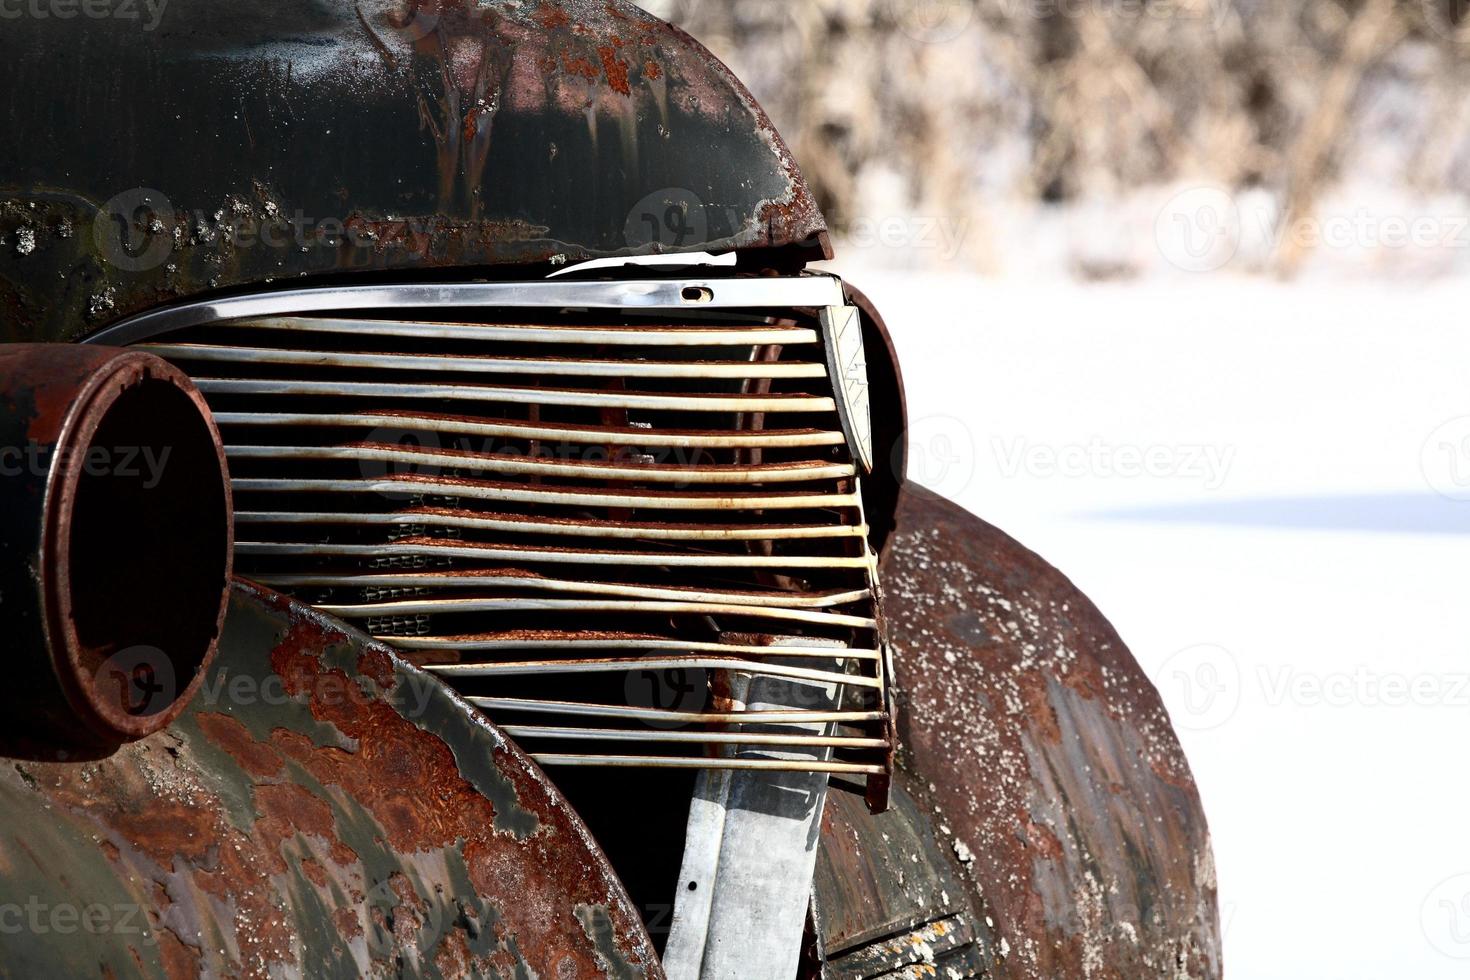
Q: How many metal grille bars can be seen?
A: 15